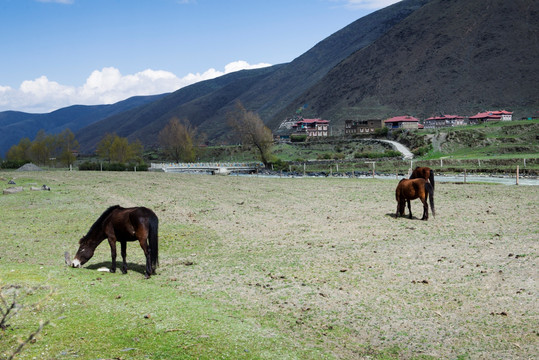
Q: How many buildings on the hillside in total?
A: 5